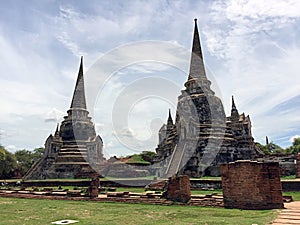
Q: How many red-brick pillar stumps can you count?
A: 3